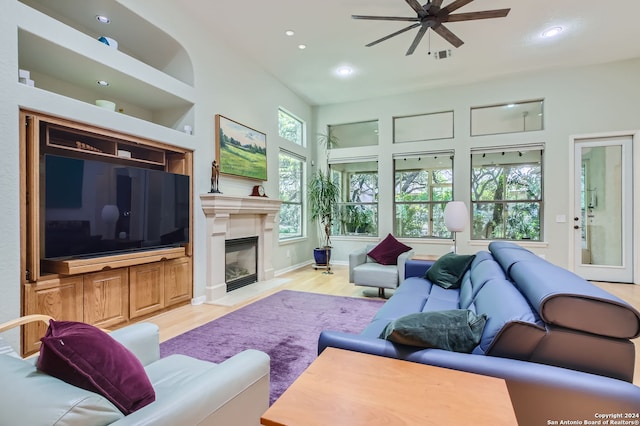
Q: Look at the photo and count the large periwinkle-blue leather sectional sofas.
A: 1